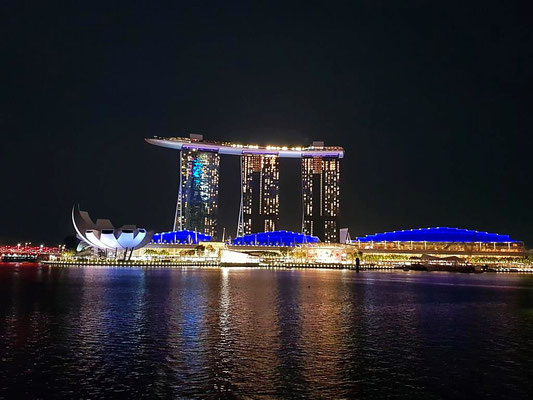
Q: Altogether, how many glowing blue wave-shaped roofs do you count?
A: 3